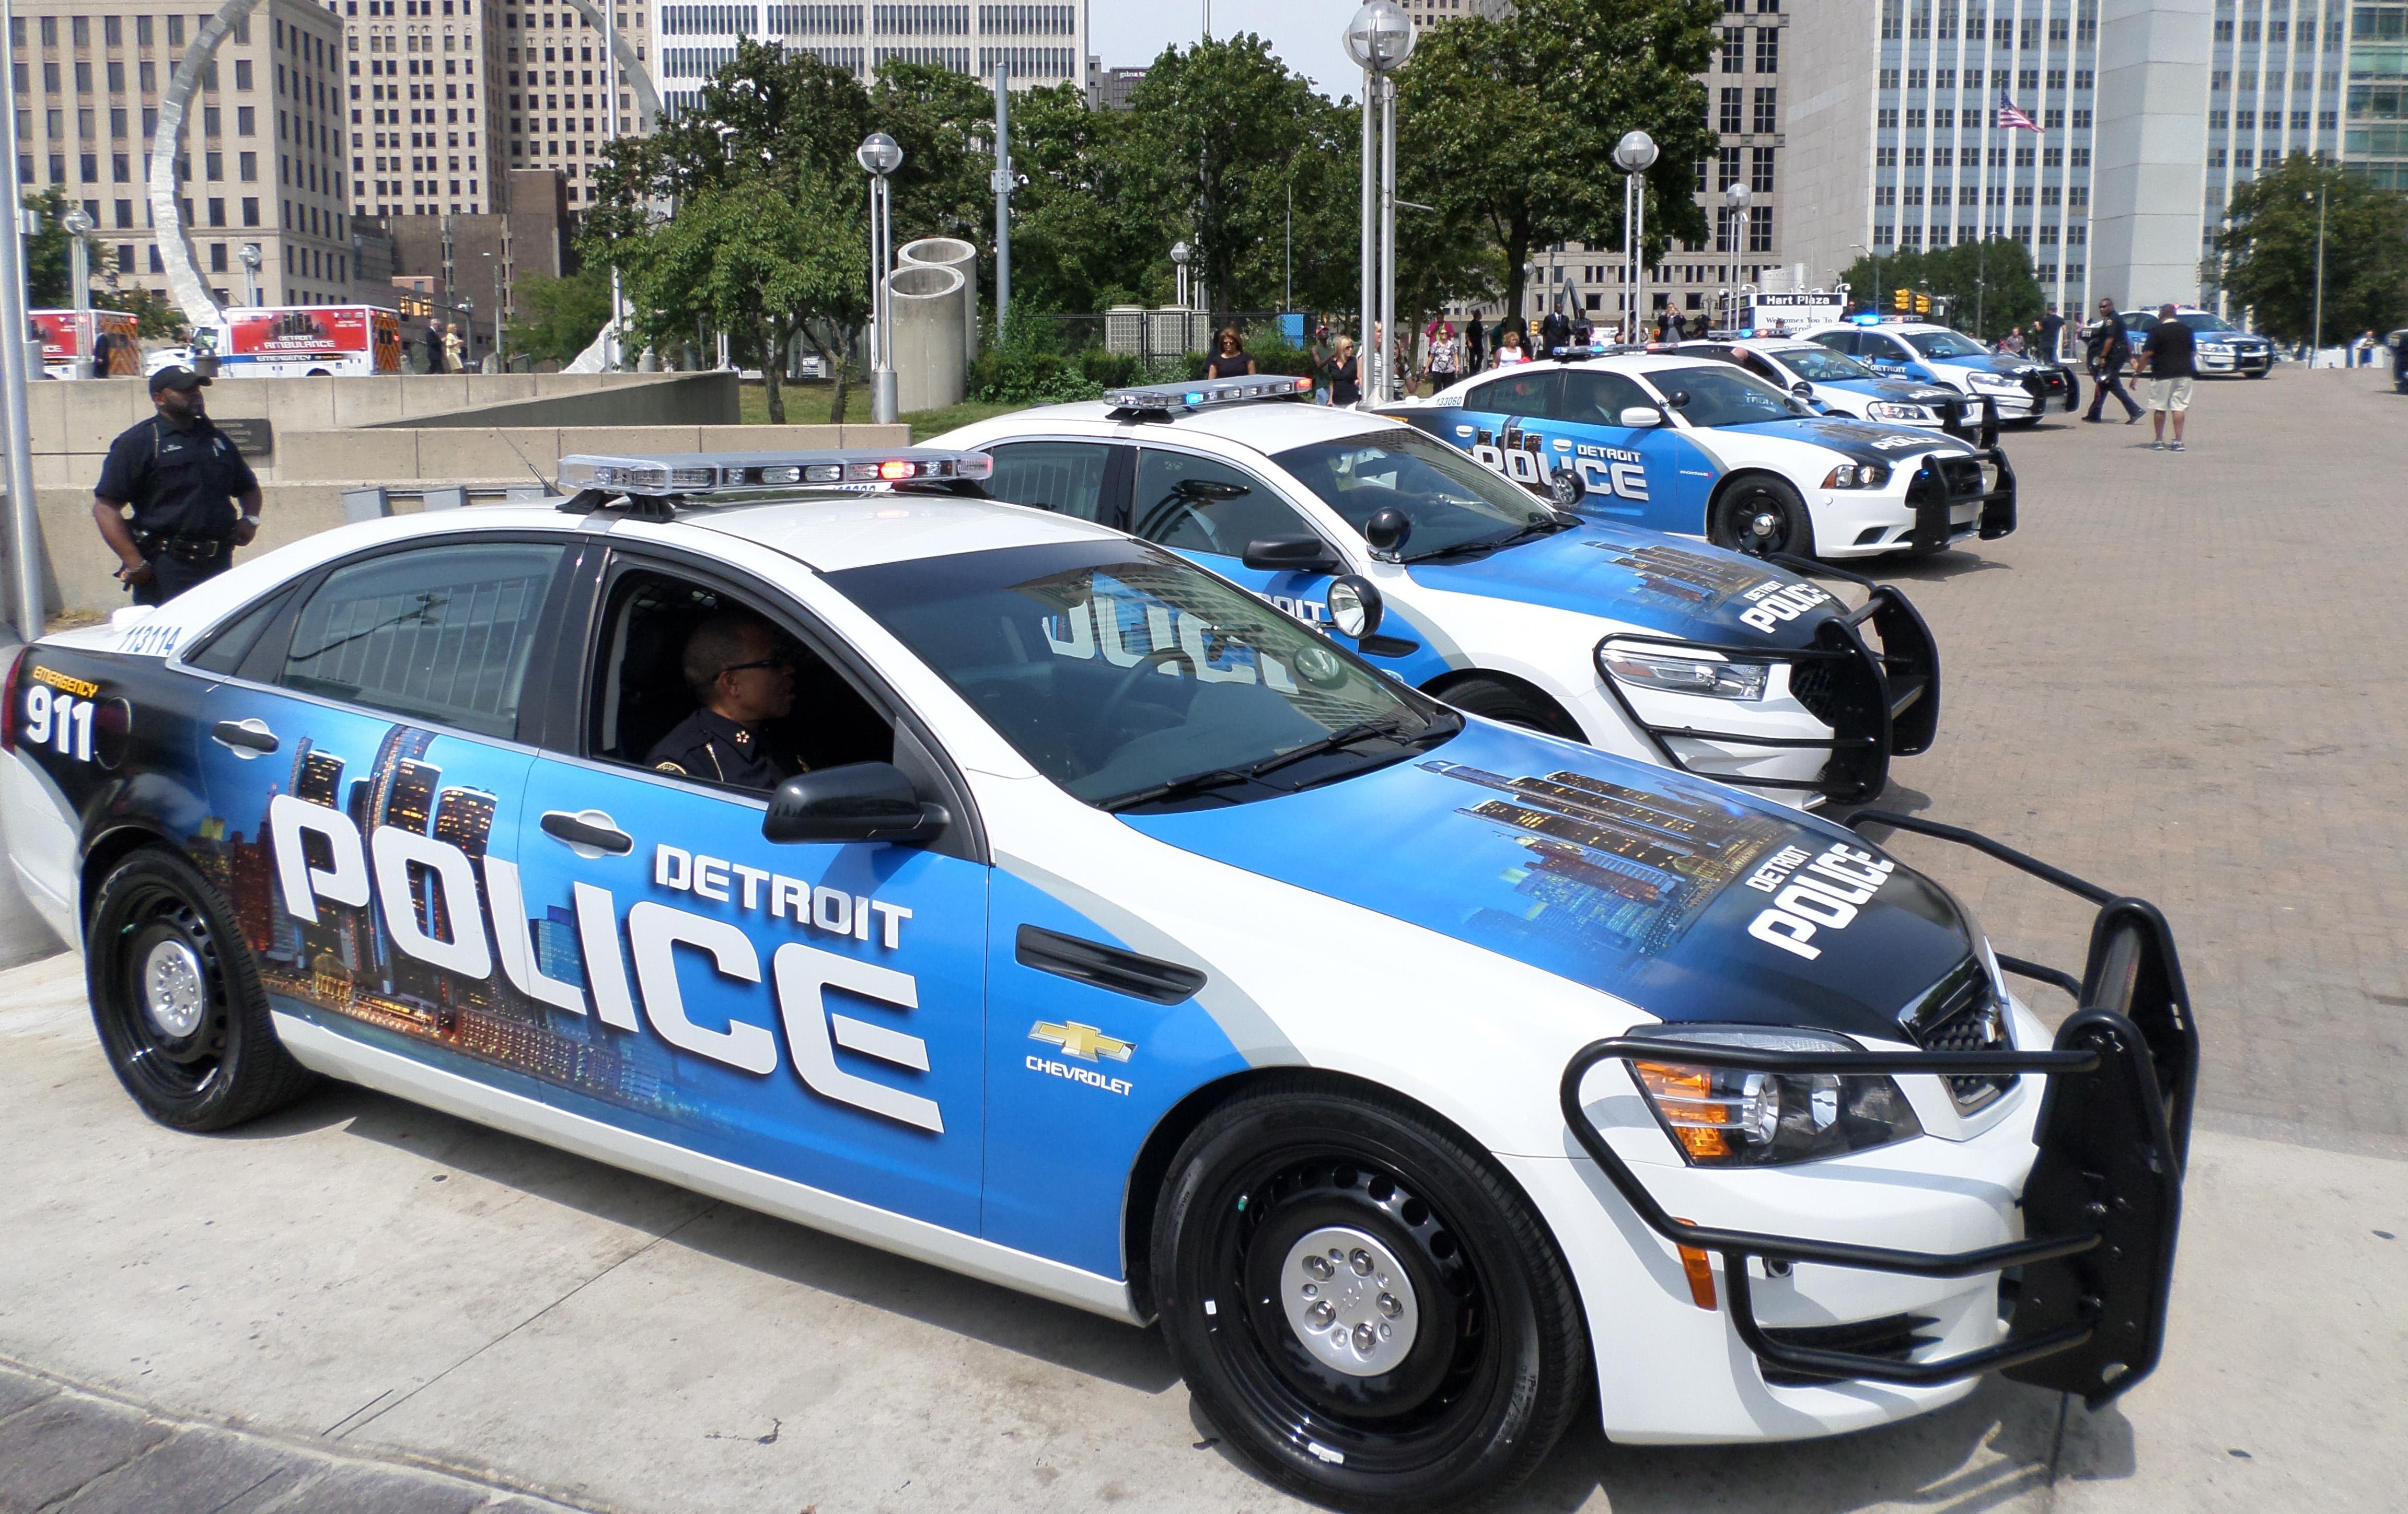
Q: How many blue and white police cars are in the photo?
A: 6